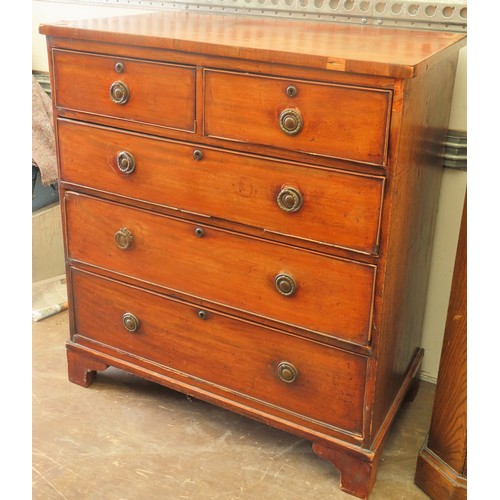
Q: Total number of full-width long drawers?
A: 3